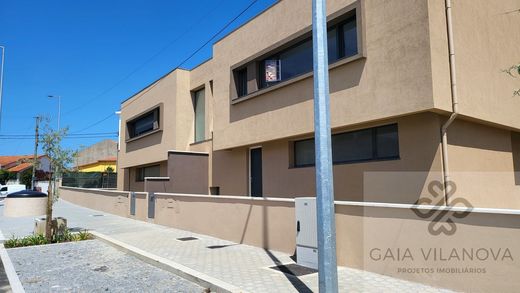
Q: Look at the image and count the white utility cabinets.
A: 1